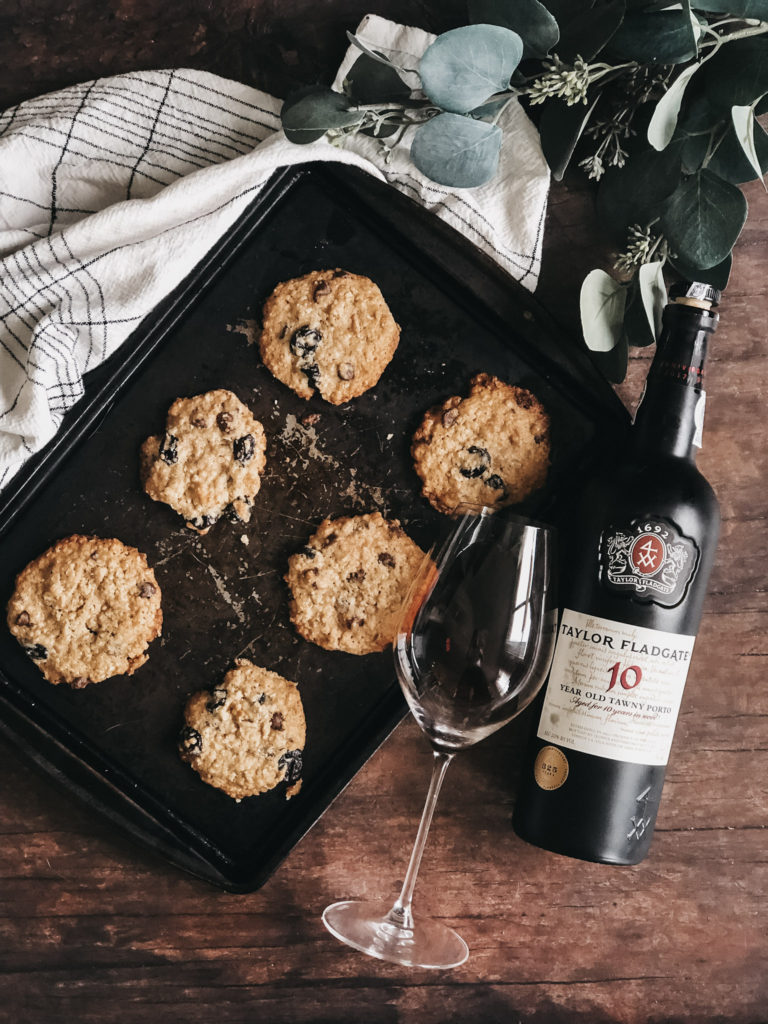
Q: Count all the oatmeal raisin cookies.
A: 6